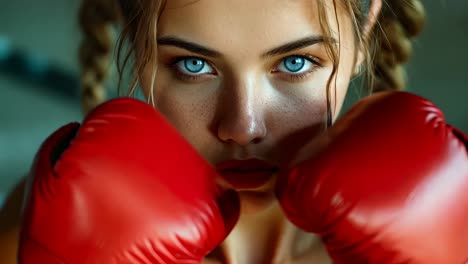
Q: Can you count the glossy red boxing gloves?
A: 2